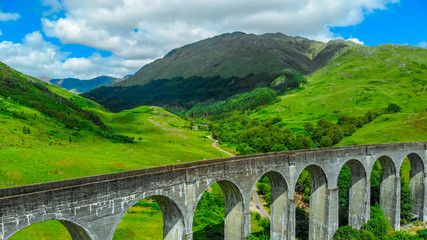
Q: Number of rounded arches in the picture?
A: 8